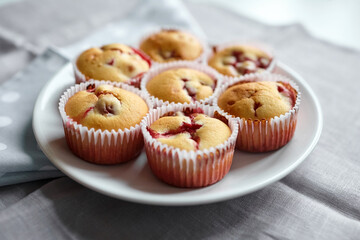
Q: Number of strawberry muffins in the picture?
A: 7